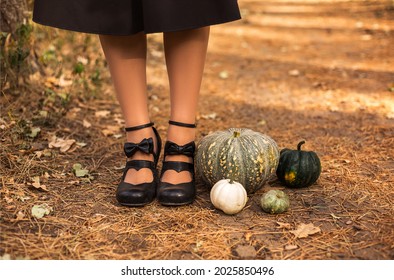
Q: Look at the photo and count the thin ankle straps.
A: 2